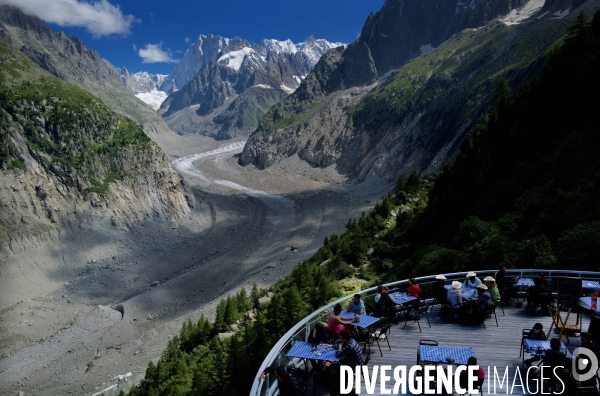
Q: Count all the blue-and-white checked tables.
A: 9